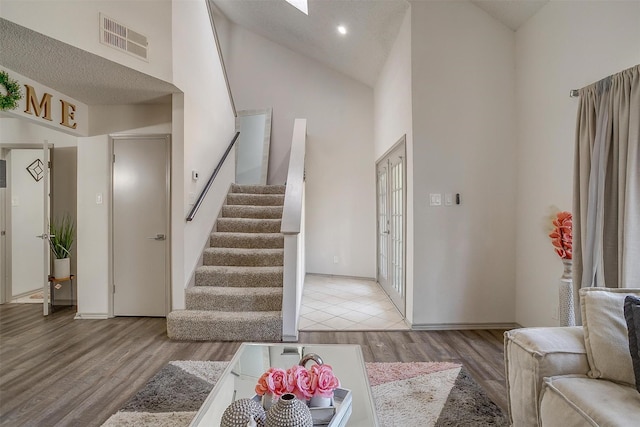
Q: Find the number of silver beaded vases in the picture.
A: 2